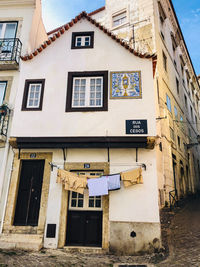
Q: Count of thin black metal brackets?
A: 4